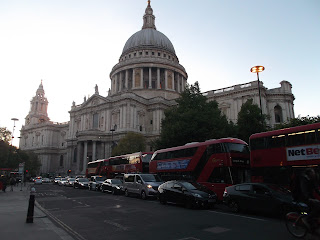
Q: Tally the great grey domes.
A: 1